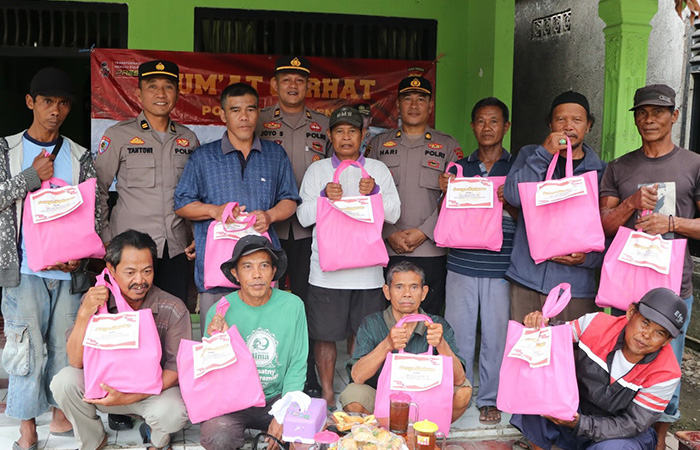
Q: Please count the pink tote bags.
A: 10